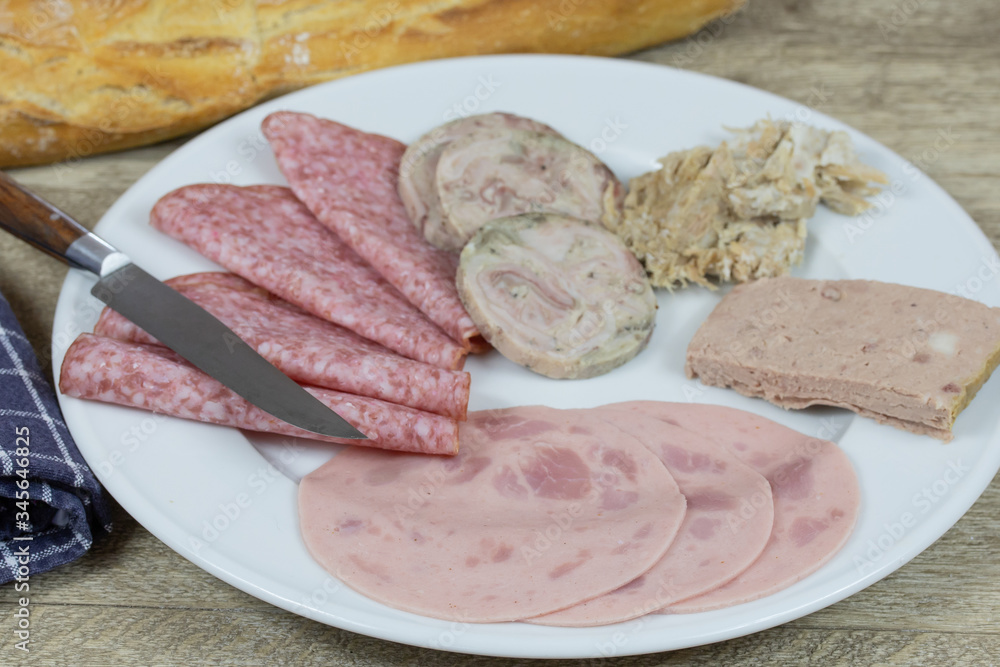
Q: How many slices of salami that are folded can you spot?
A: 4